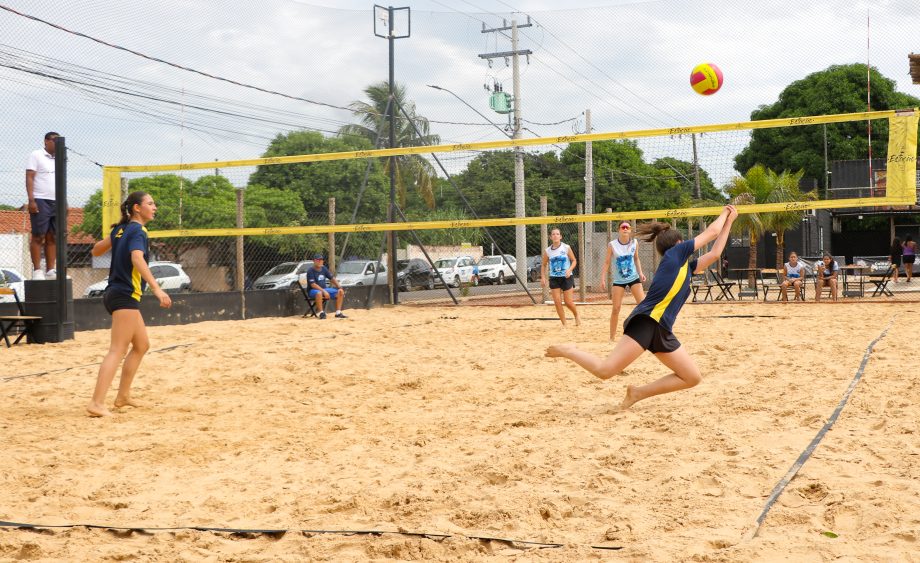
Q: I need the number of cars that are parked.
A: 8